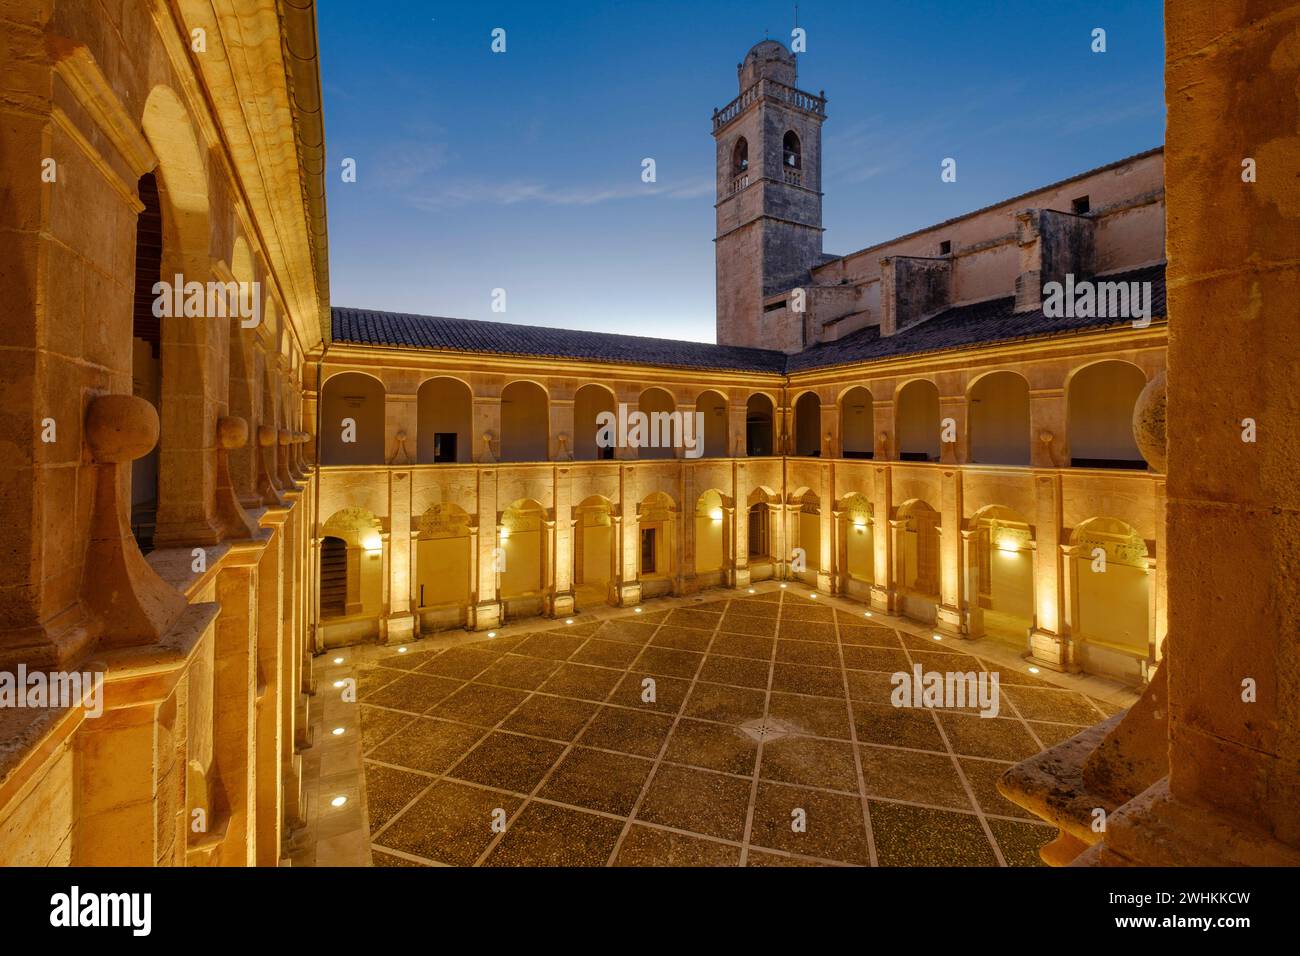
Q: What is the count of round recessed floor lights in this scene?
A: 14